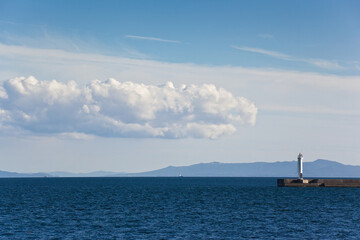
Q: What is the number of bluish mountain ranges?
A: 1